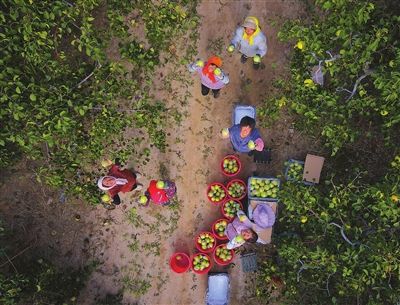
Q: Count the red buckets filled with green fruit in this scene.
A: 8